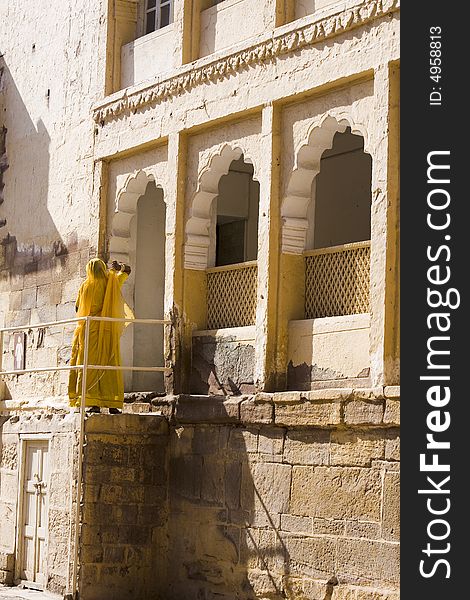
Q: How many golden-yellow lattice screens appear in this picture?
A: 2